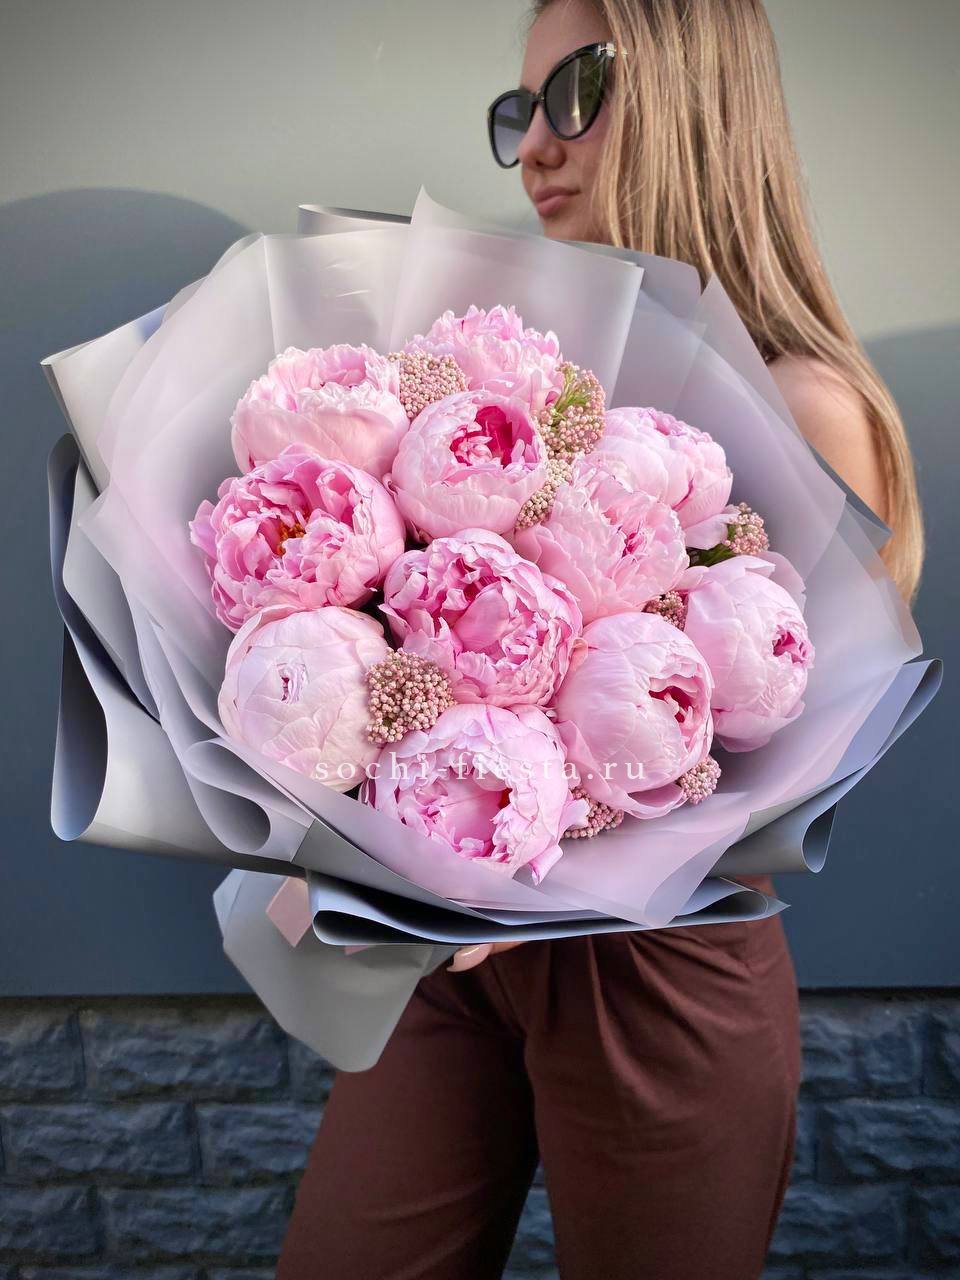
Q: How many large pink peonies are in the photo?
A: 11